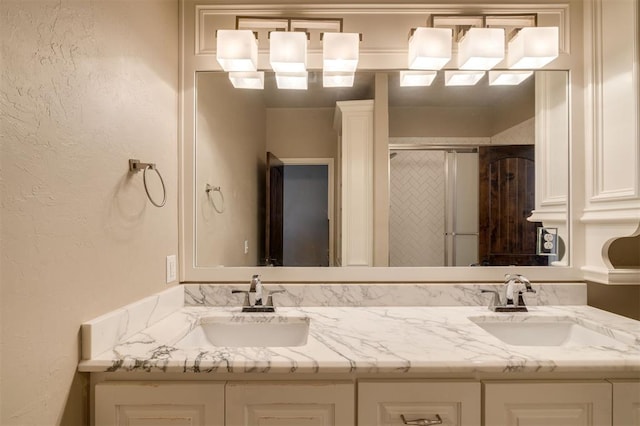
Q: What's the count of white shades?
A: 6